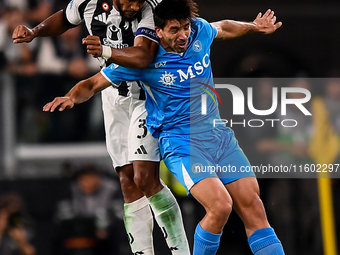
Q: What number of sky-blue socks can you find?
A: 2